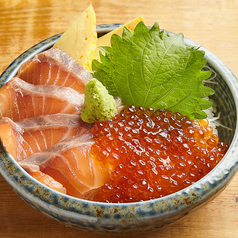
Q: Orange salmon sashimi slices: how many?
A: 4